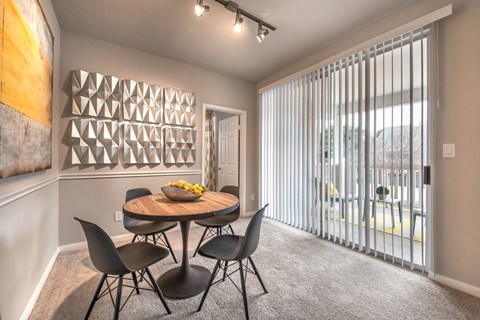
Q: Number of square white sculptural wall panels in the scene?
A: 6